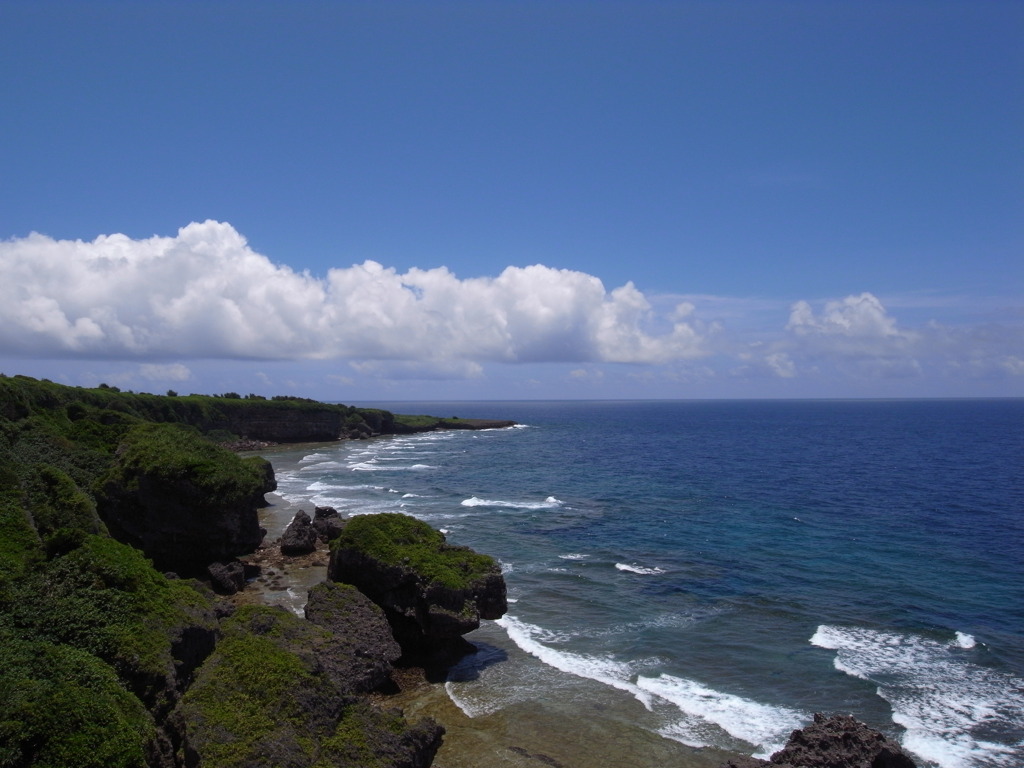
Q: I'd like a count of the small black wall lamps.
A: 0